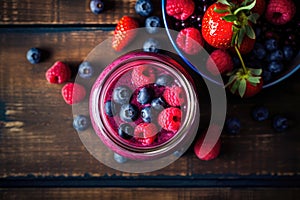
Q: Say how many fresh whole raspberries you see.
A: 11